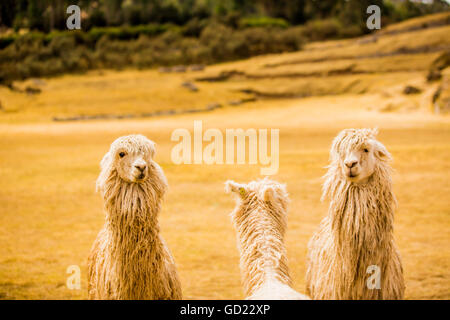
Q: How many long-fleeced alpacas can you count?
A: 3